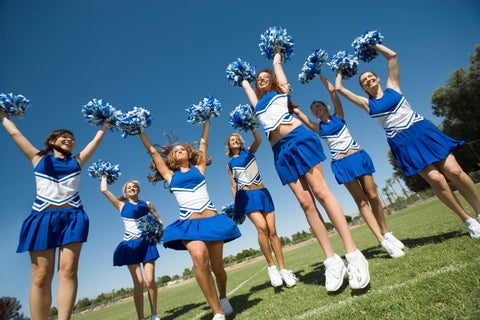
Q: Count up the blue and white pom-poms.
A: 13